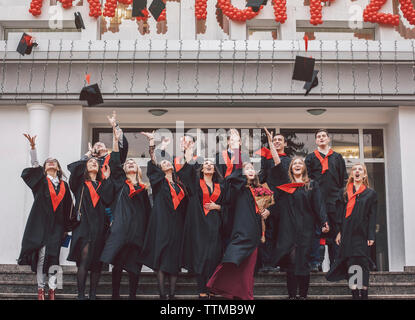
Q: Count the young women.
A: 8